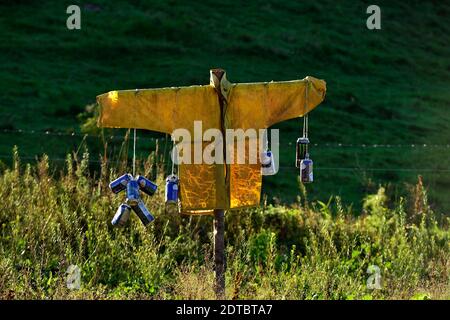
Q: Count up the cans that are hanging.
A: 9